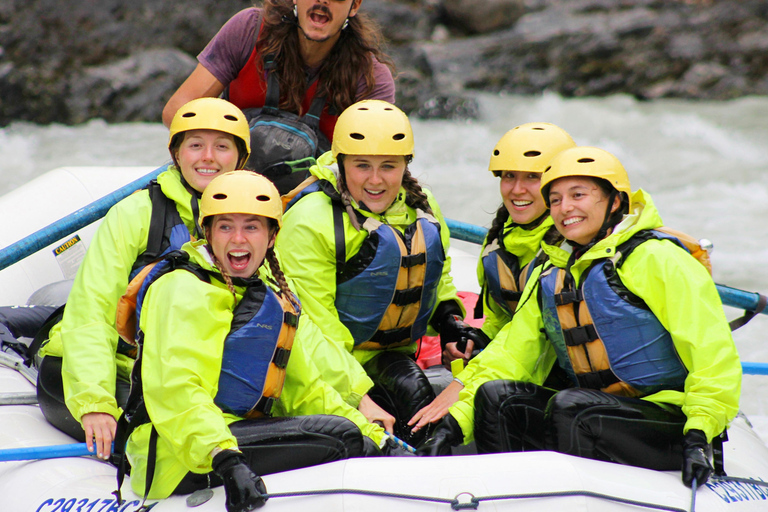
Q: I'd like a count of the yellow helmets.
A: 5